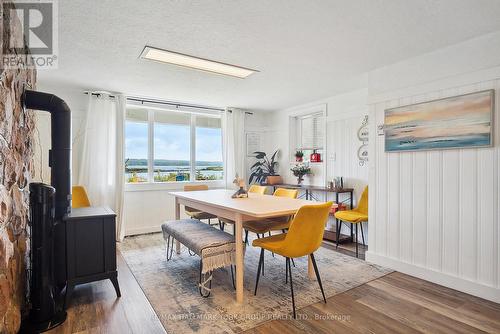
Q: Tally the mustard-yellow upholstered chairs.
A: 6